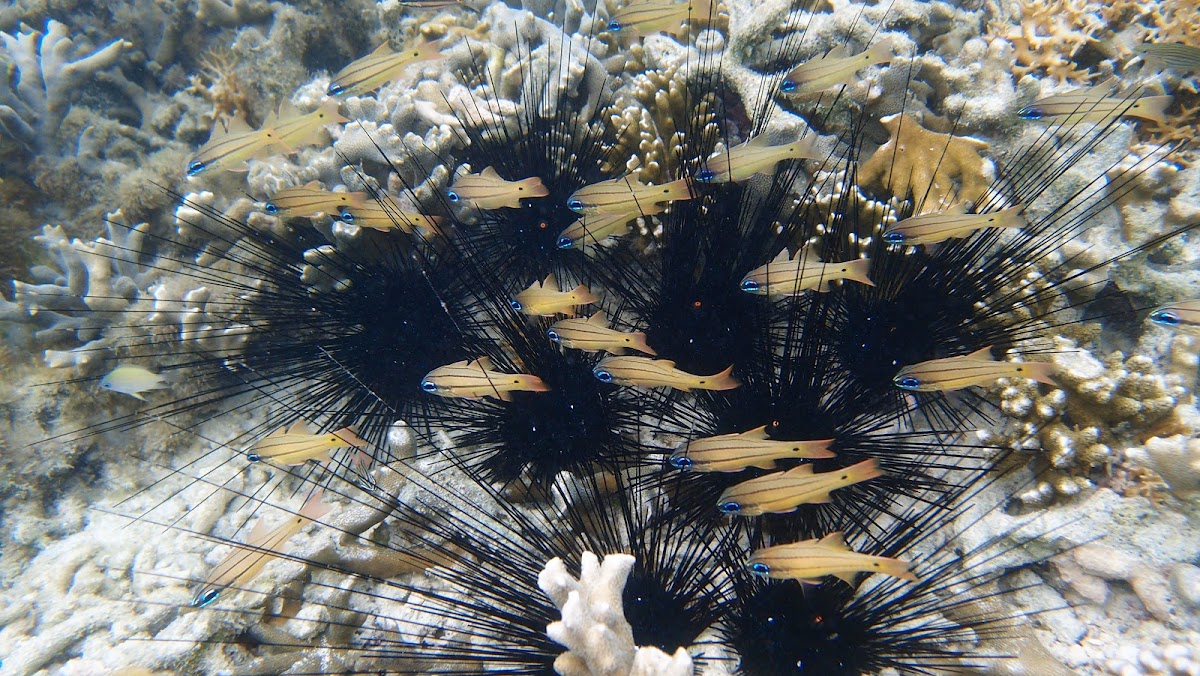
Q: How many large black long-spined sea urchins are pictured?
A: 8